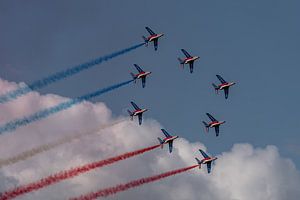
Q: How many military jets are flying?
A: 8